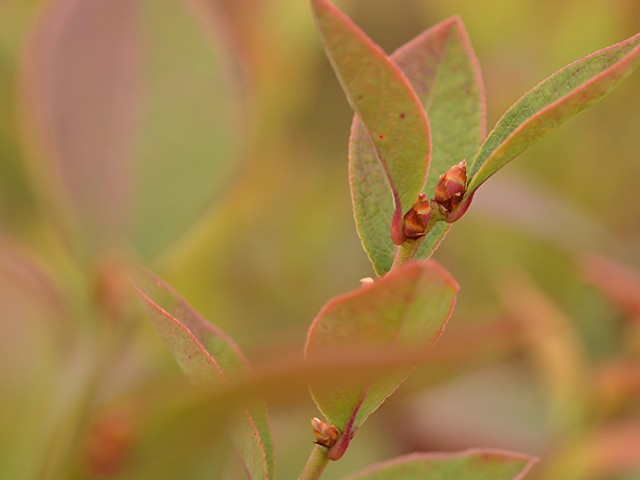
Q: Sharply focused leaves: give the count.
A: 6